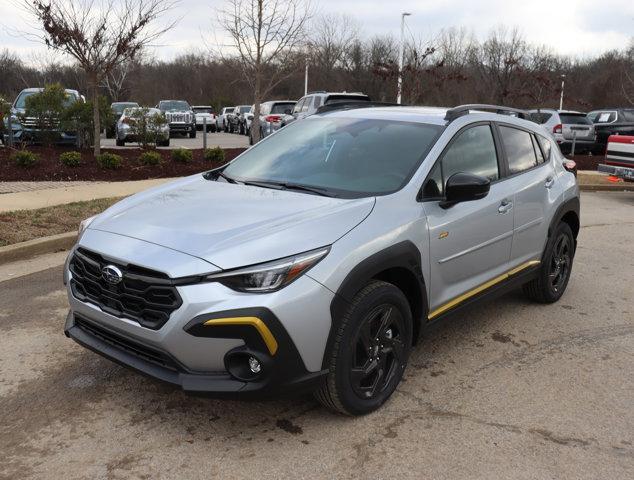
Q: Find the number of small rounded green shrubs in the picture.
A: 6